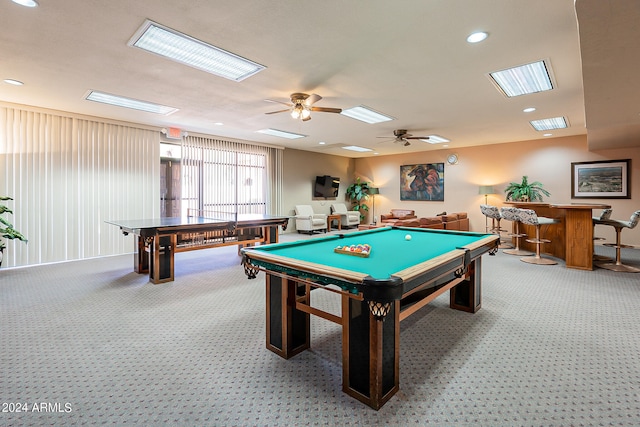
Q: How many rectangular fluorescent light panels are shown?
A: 8